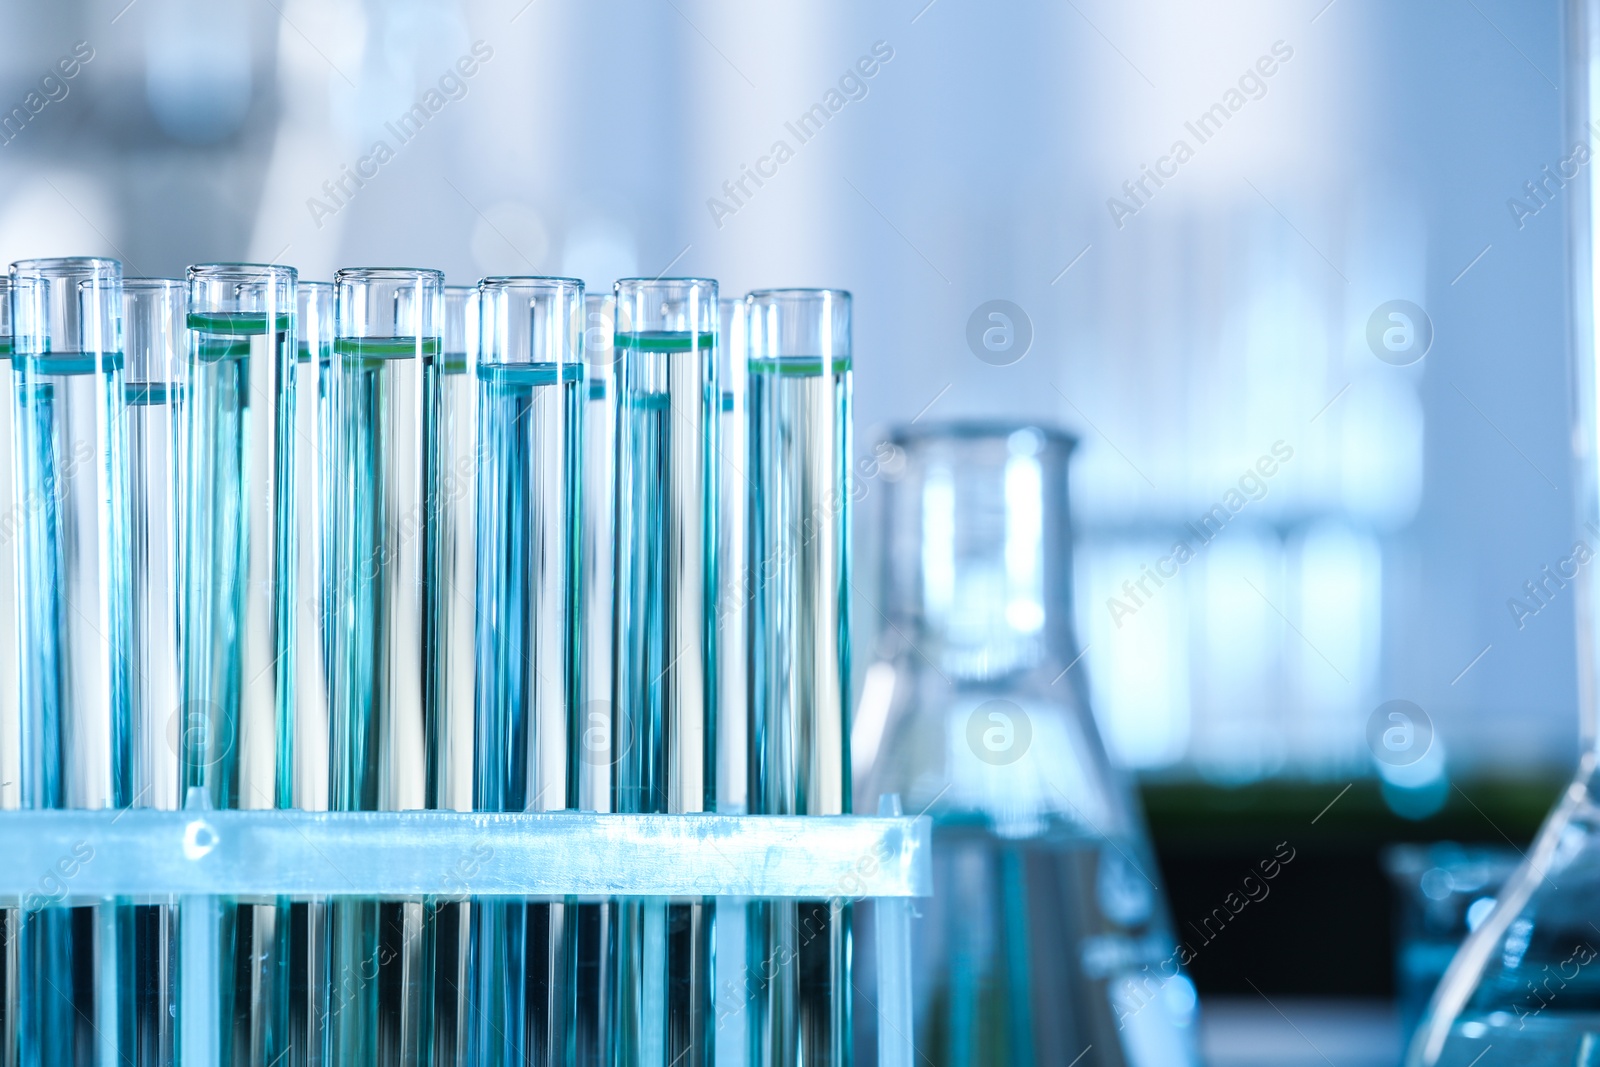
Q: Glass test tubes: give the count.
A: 12